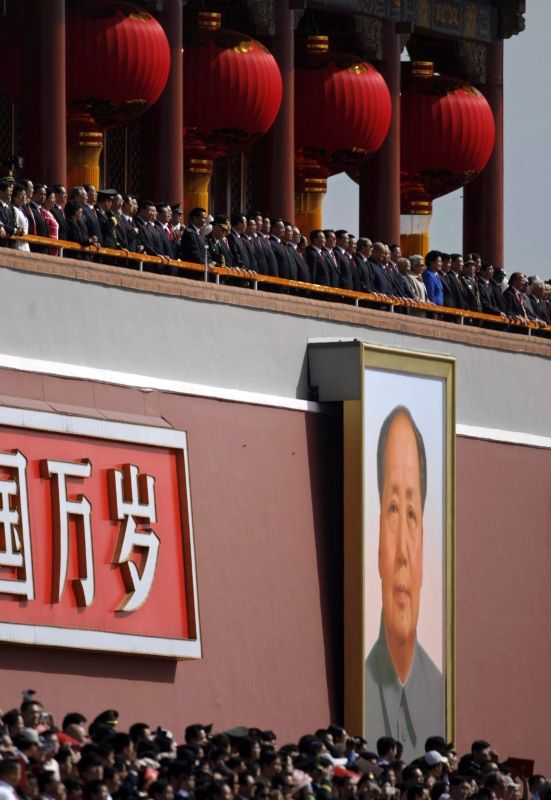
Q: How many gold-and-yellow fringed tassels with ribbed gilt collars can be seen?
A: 4